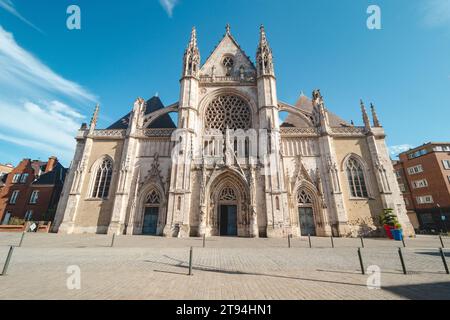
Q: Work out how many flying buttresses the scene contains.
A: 2